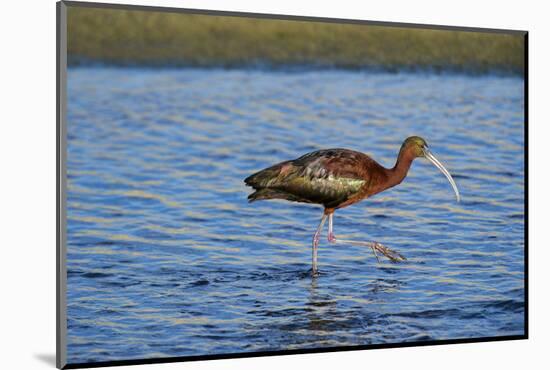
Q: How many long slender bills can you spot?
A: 1